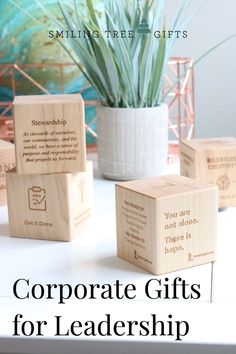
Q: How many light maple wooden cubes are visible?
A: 5